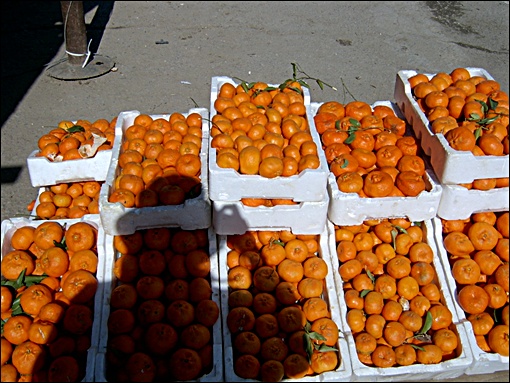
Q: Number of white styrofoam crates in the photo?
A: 13